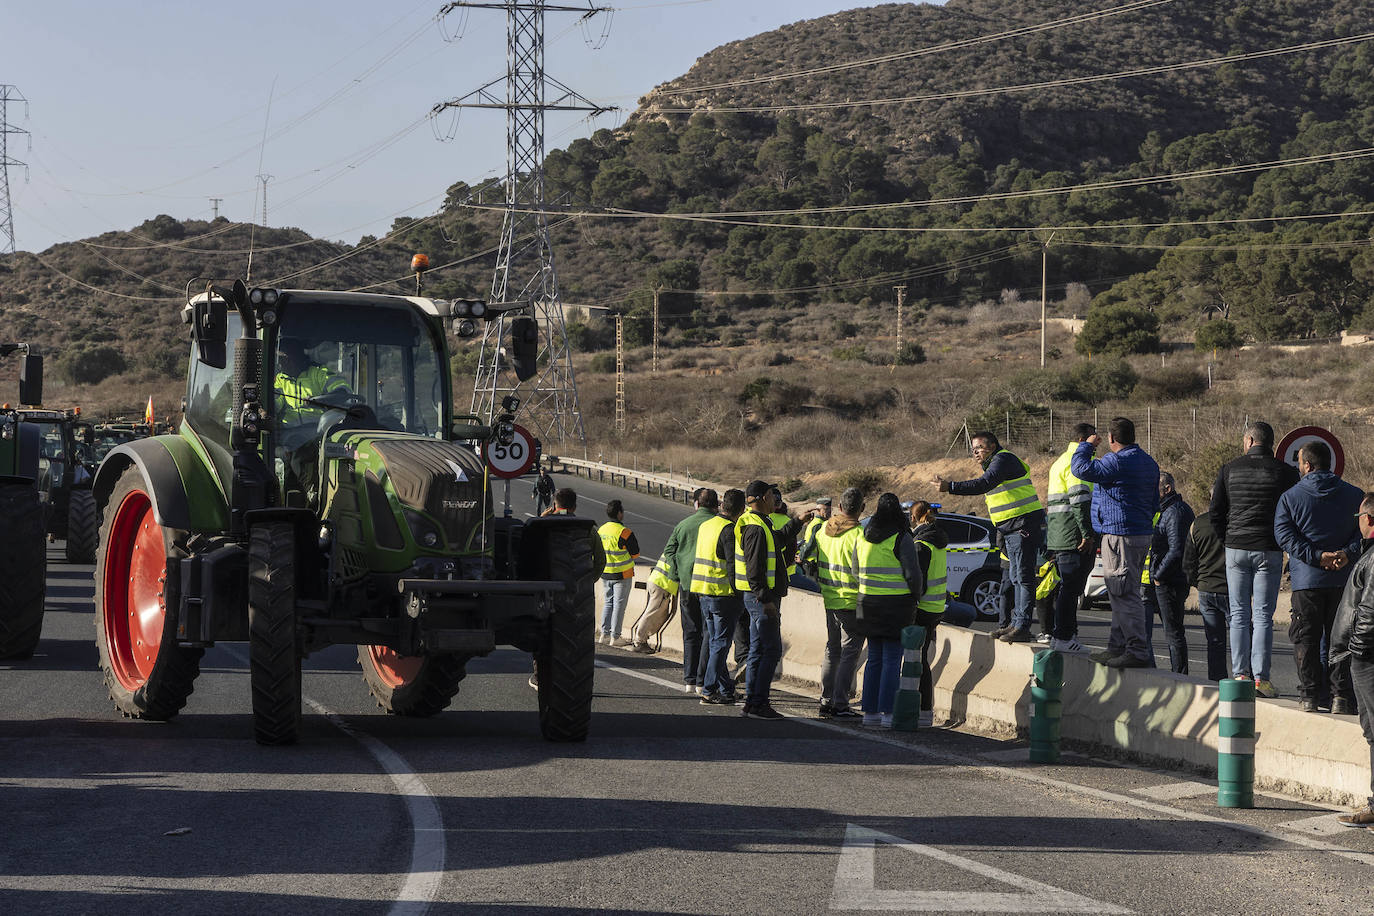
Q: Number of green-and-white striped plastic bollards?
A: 3